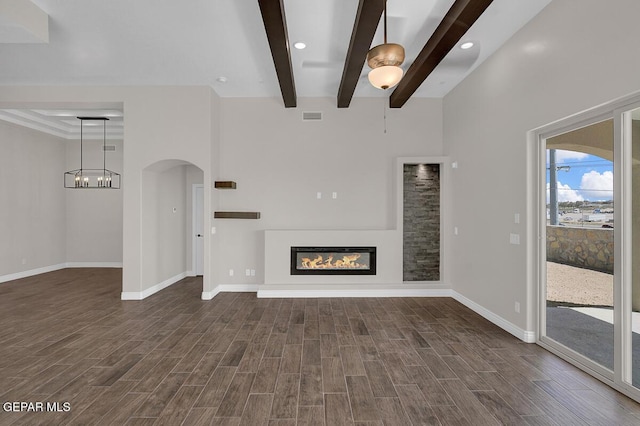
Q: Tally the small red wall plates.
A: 0